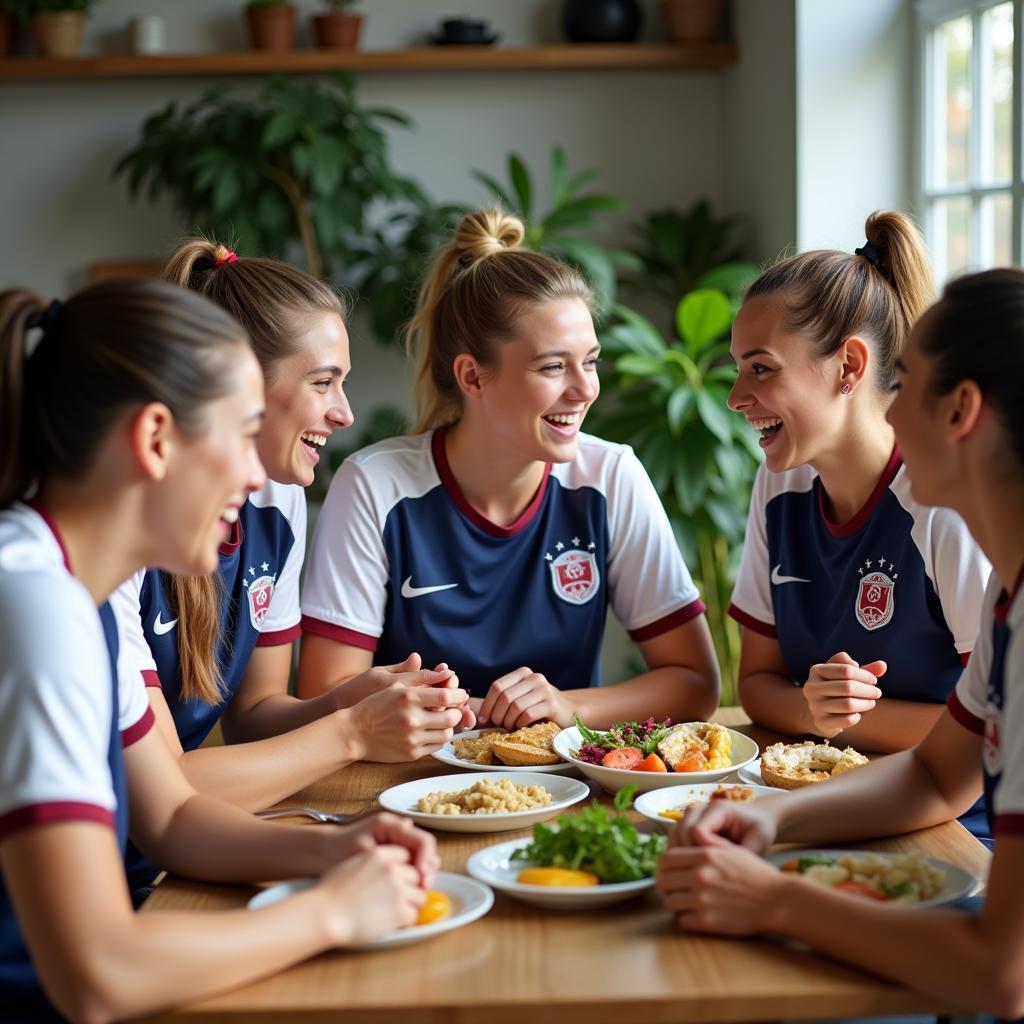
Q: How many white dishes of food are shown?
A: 8